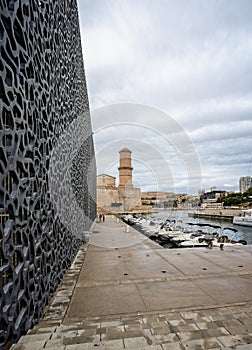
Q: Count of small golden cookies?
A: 0